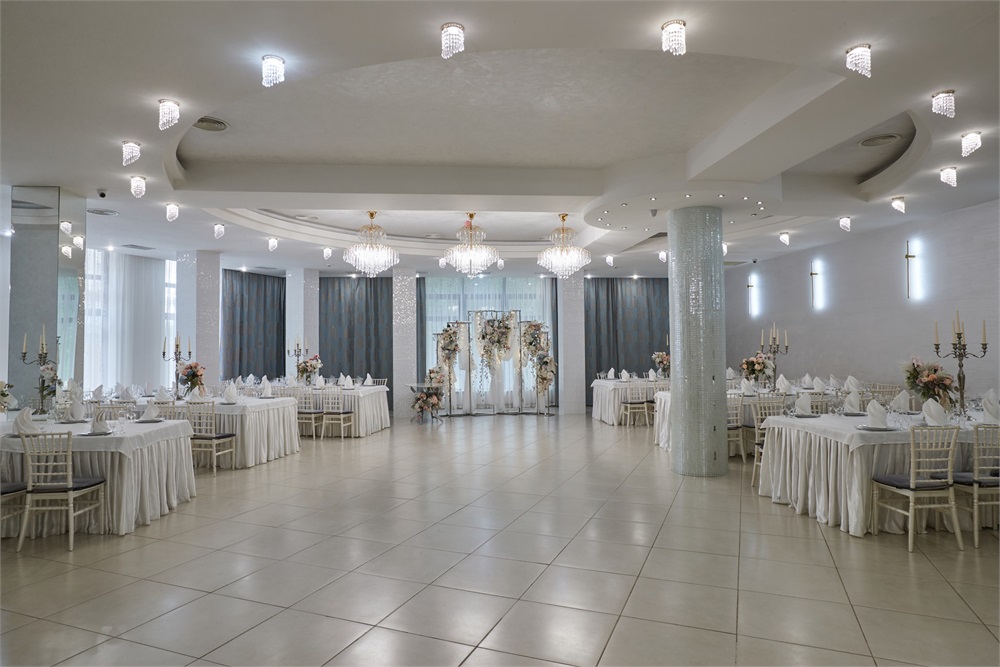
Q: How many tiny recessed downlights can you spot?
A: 14